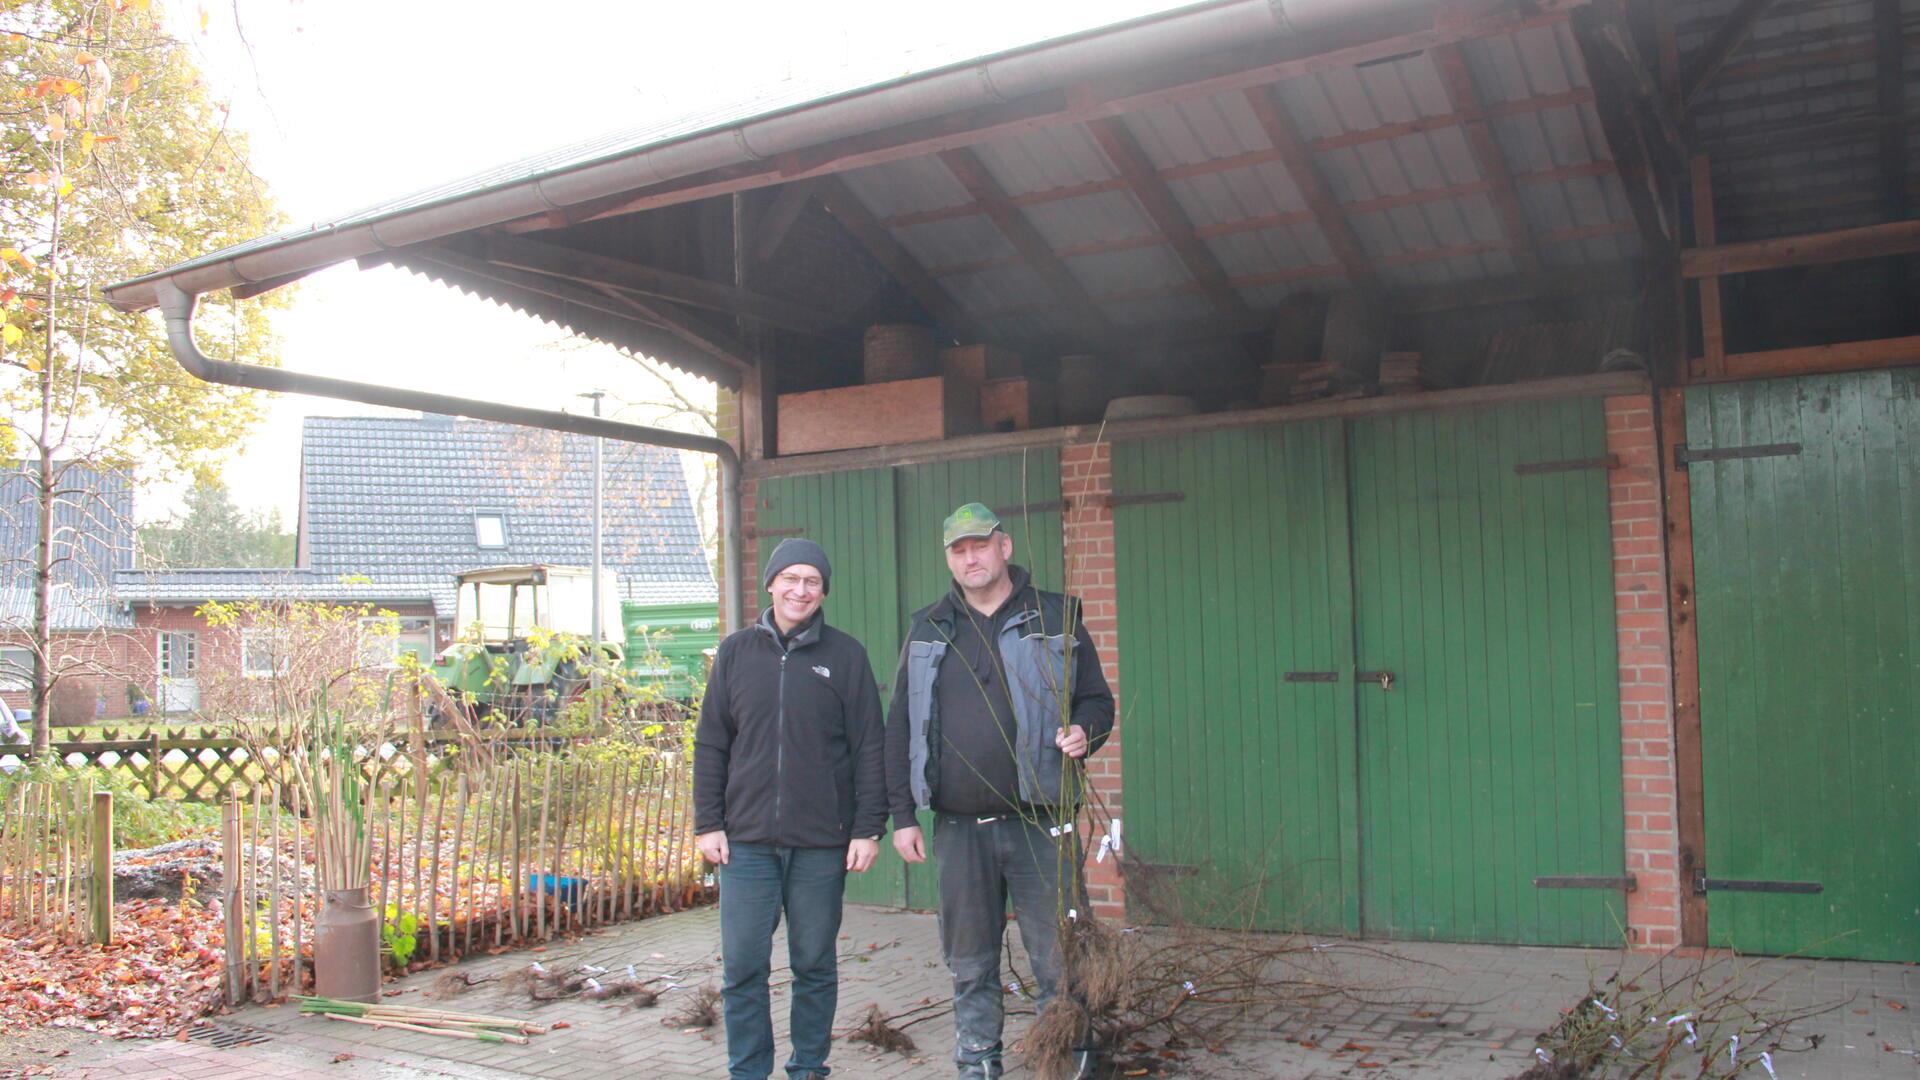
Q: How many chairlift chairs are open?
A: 0